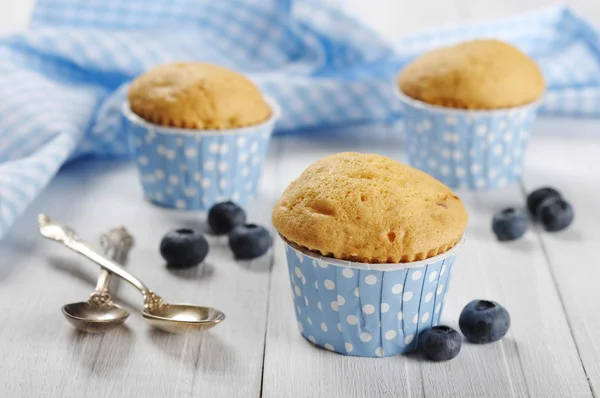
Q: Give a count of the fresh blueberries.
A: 8